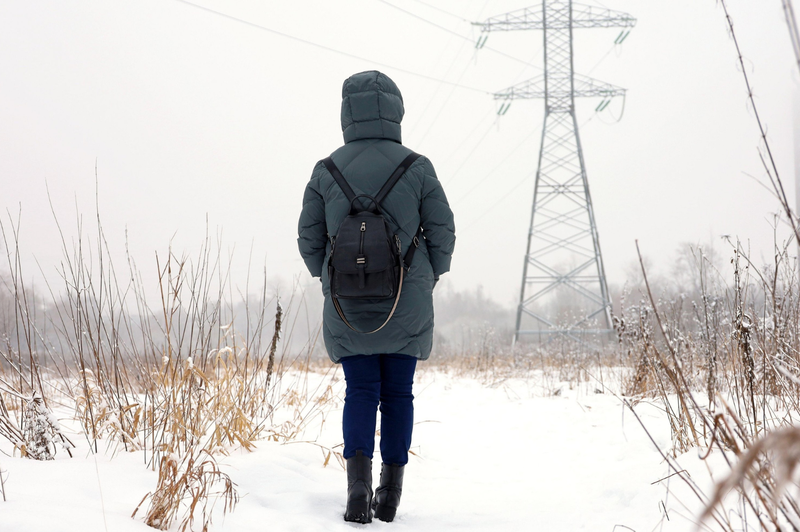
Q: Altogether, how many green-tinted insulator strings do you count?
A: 8